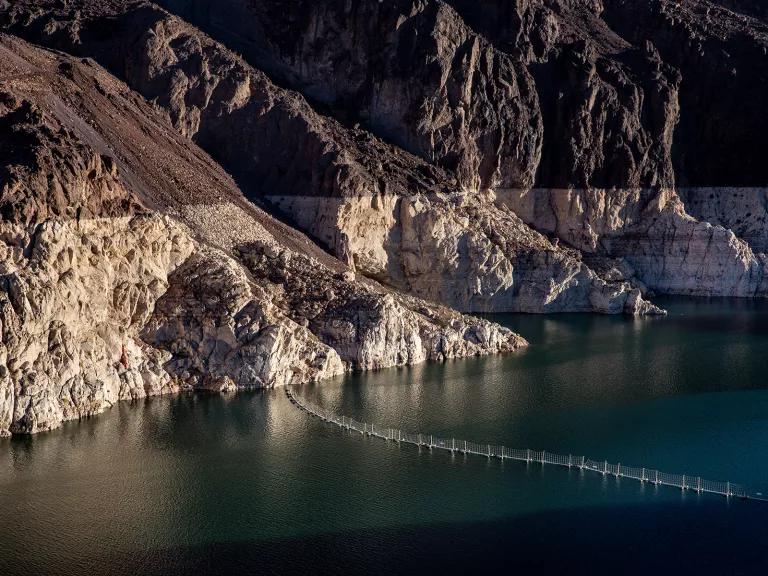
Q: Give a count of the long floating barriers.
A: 1